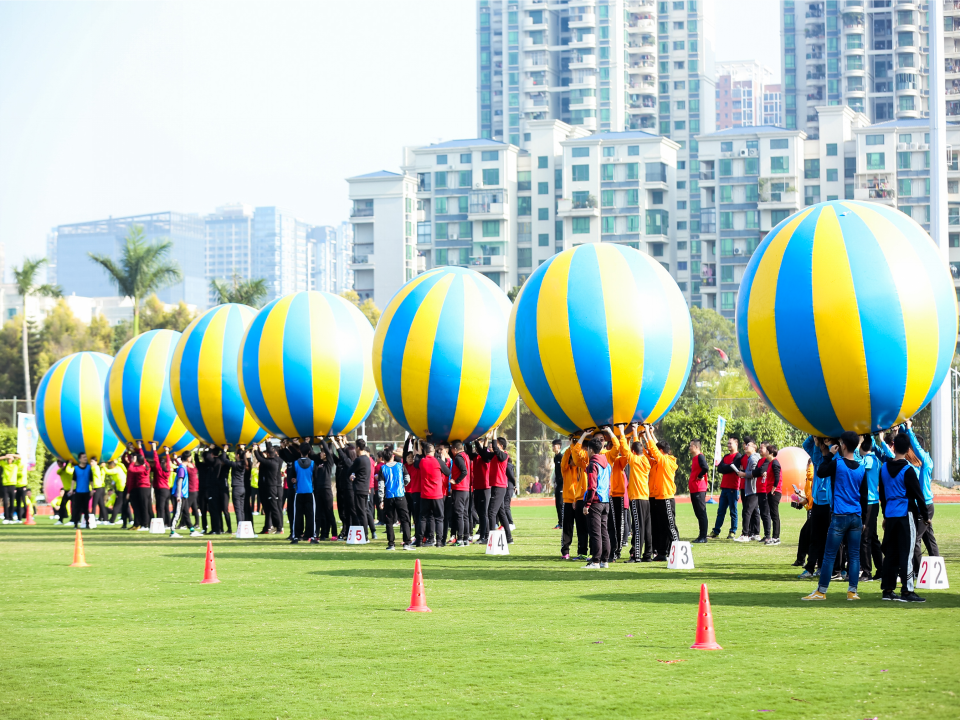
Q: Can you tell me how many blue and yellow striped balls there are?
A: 7